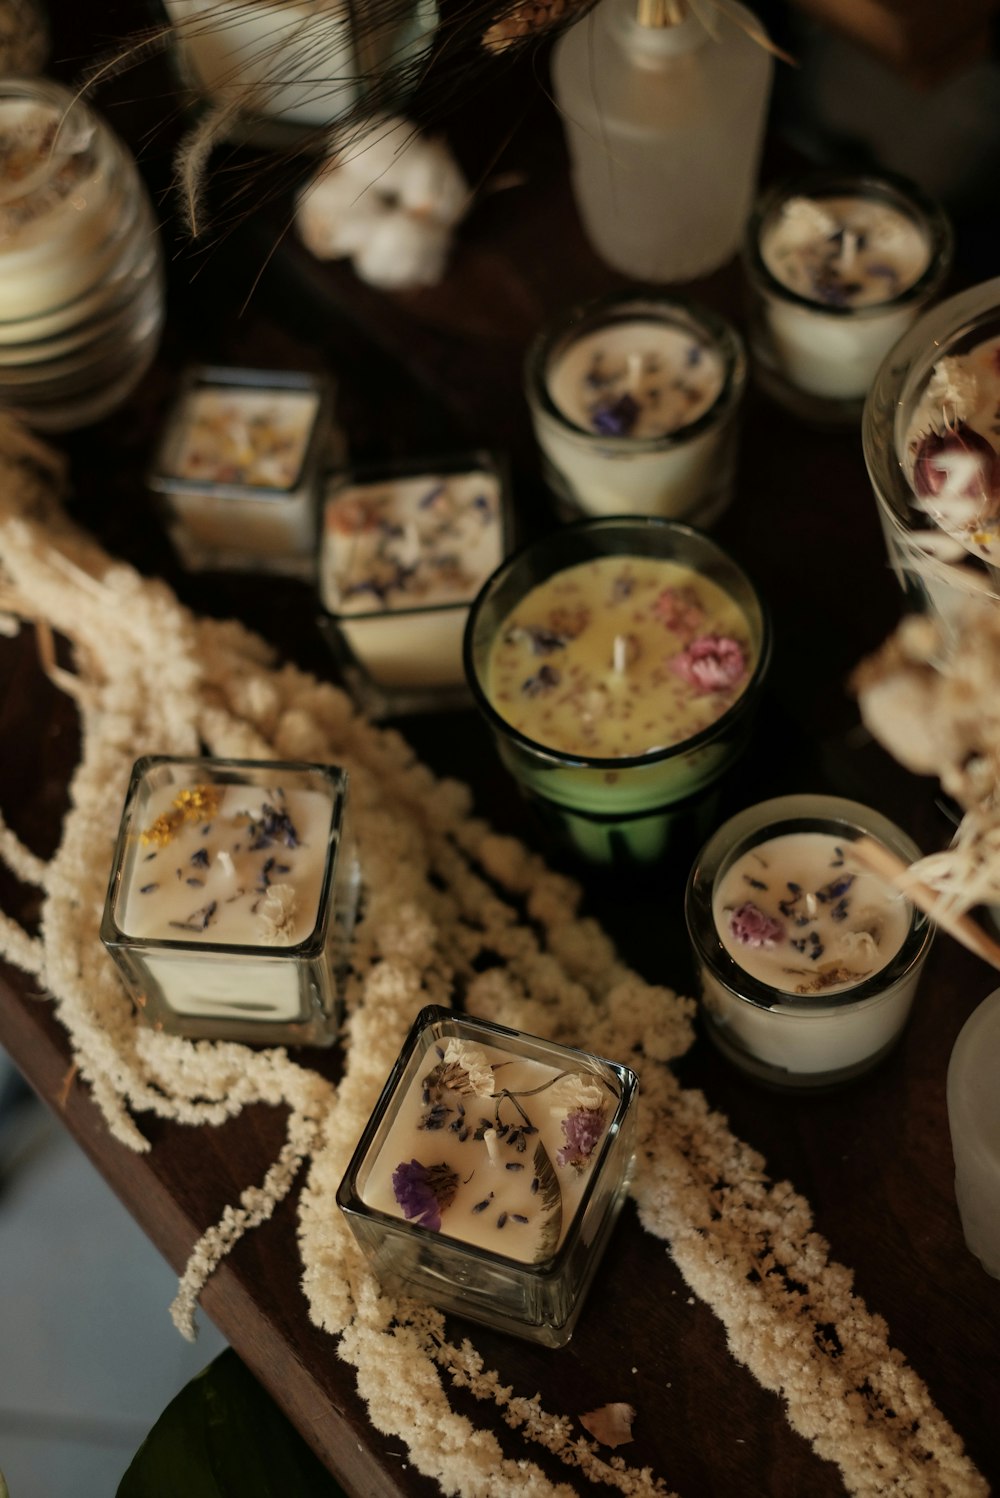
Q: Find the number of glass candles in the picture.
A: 11